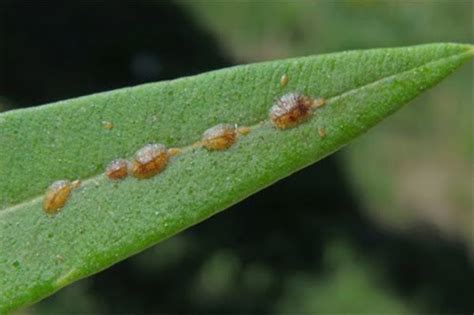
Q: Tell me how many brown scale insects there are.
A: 5